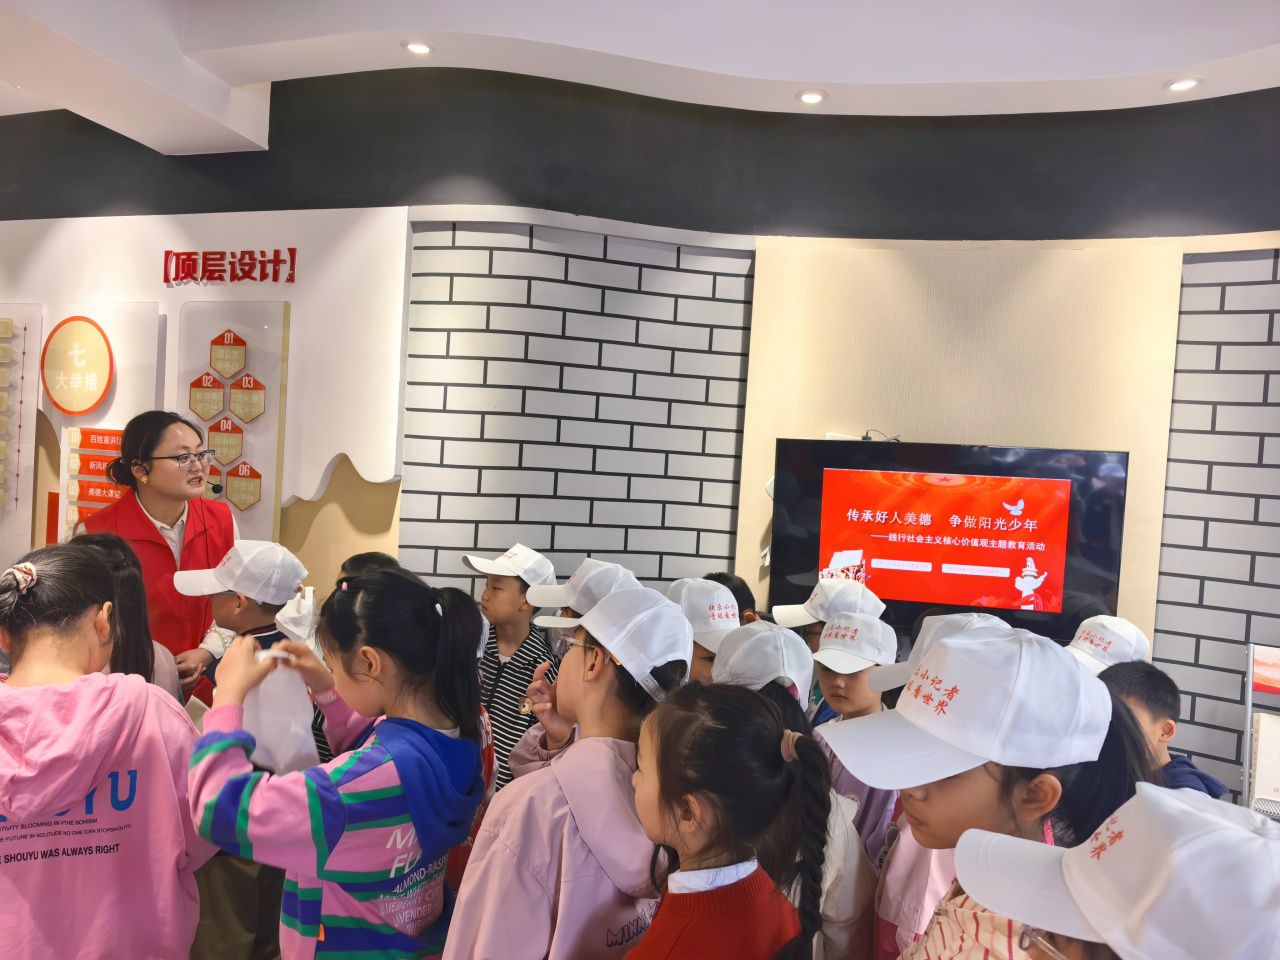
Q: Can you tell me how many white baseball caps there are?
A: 12